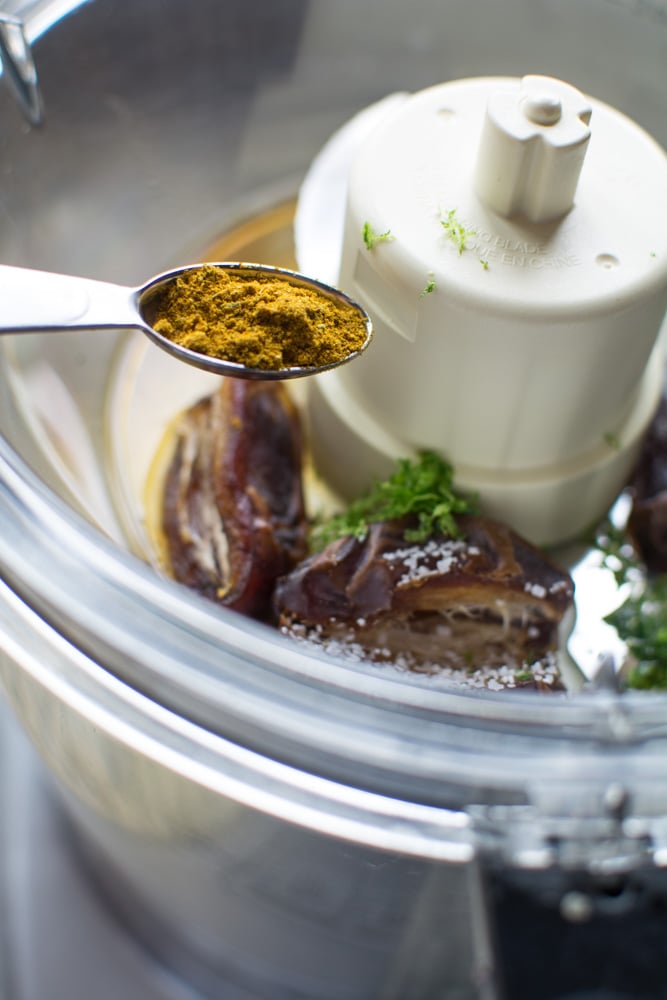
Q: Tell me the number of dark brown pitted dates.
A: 3